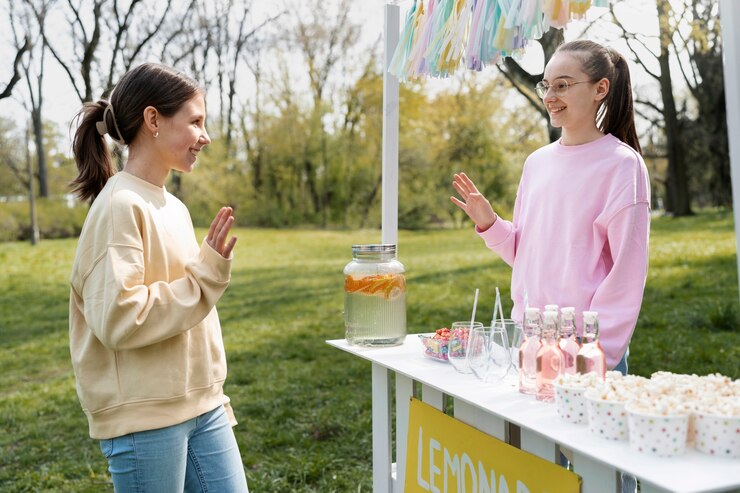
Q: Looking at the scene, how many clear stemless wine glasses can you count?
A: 4